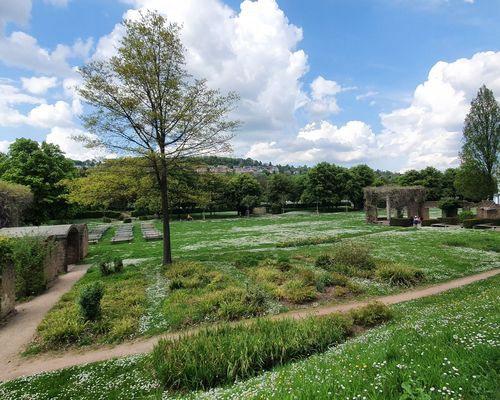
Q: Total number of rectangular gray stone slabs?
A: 3